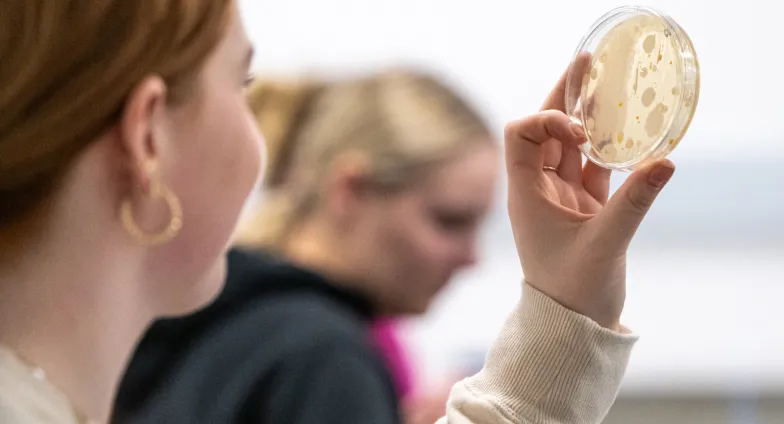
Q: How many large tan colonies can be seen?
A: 3